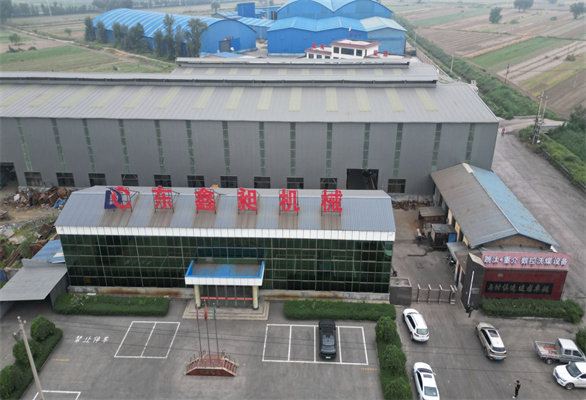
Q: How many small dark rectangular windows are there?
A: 11